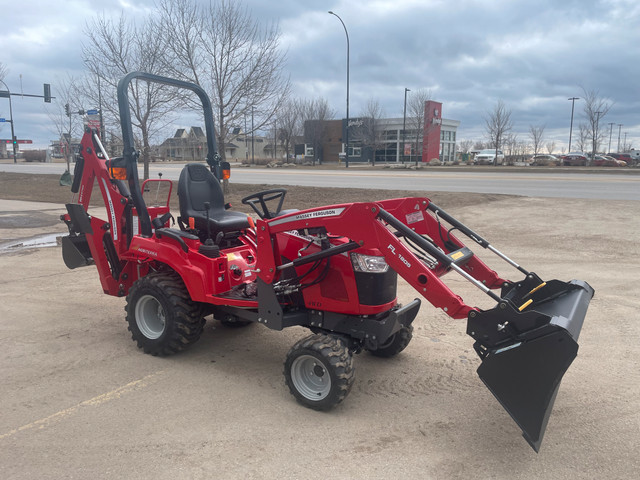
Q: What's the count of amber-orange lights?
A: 2